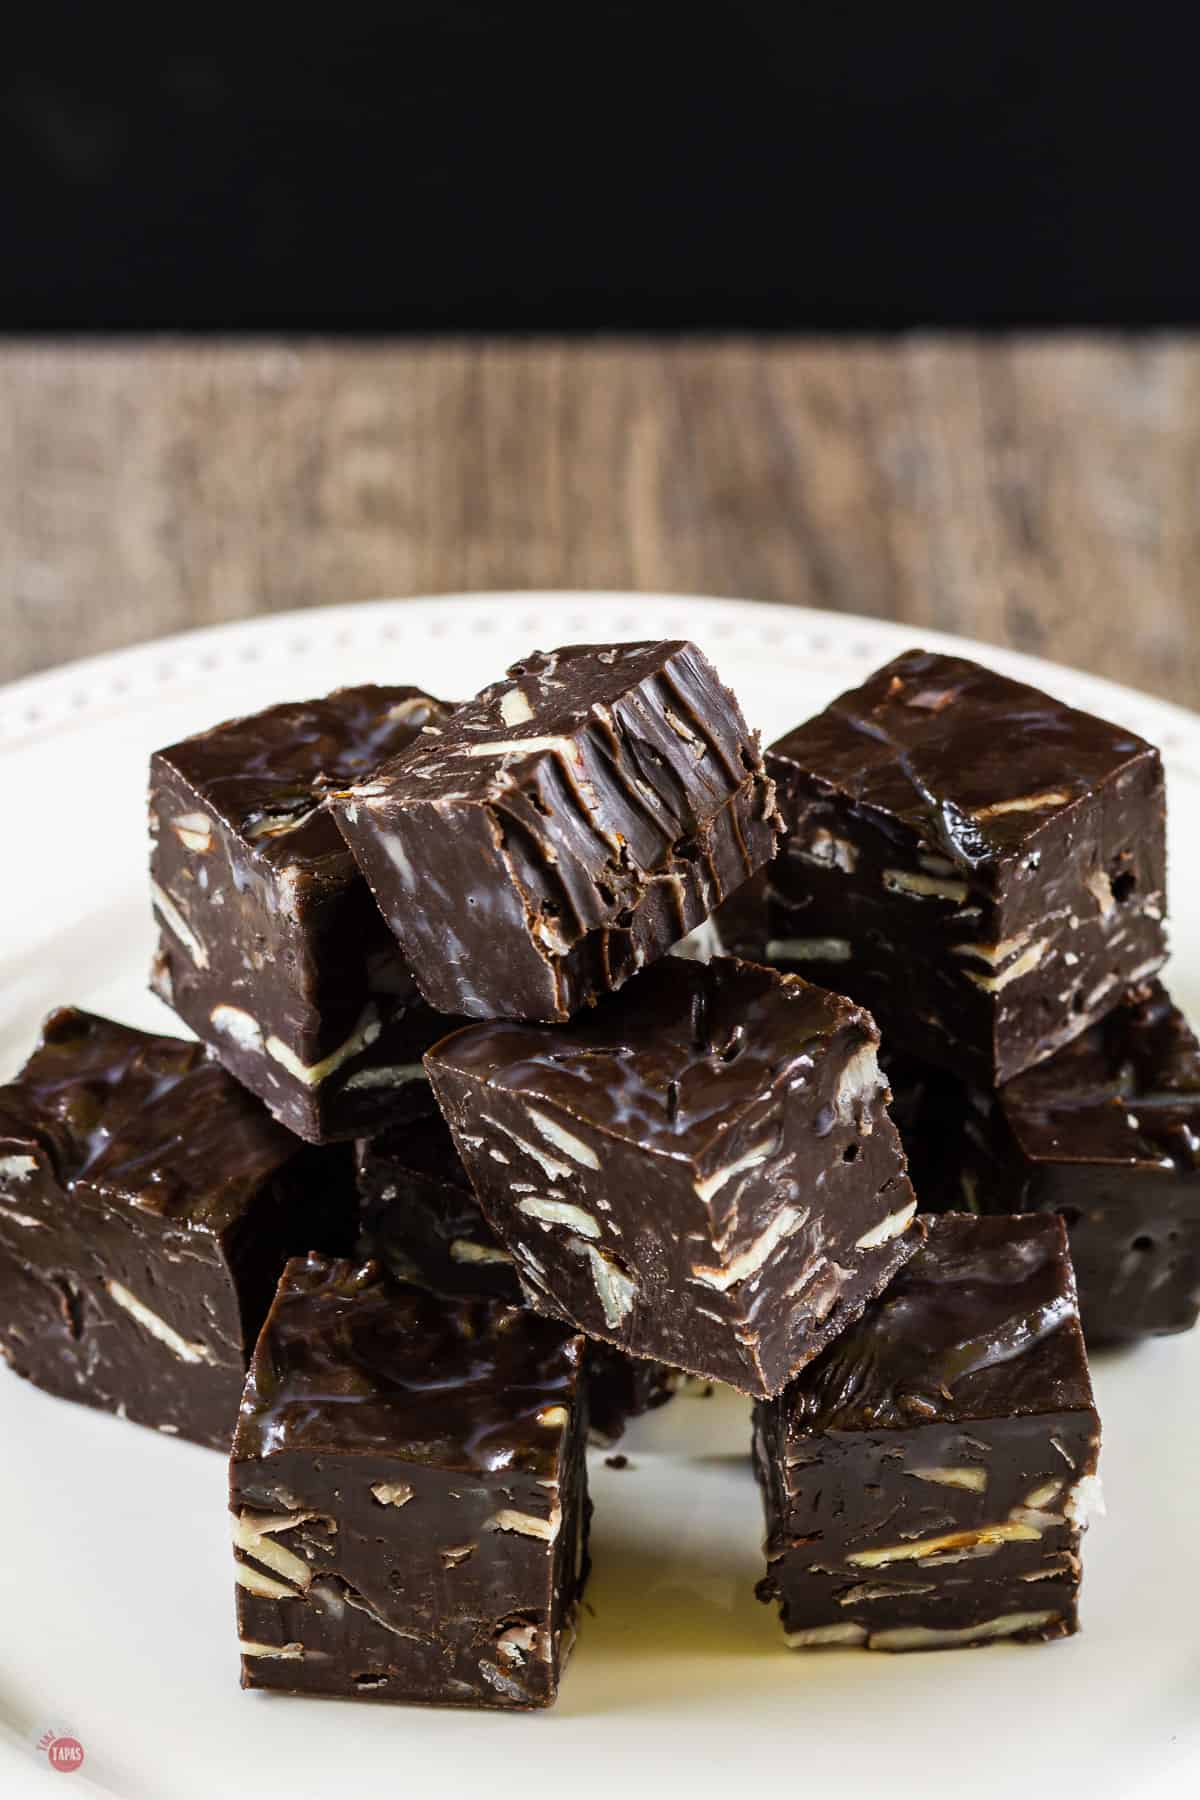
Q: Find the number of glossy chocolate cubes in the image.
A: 9